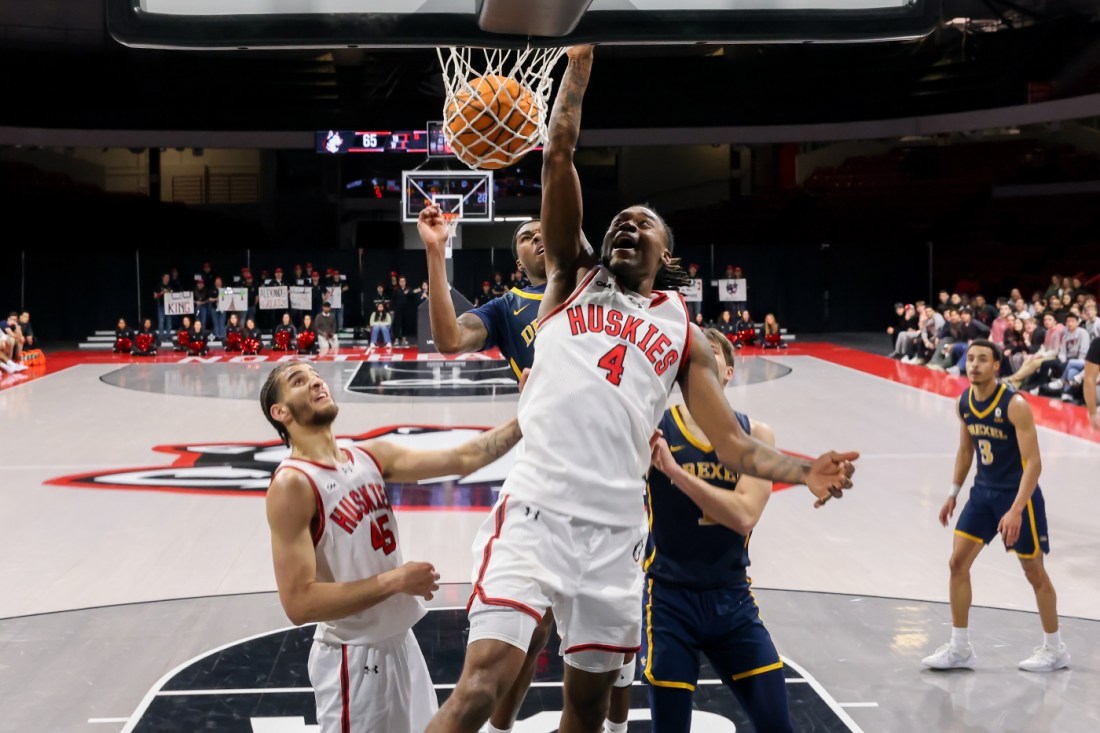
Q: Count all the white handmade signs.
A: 7